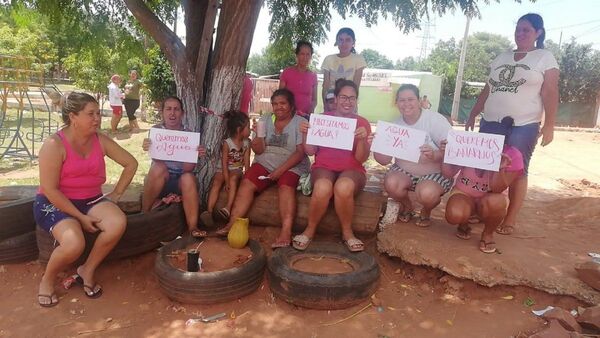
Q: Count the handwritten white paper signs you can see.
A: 4